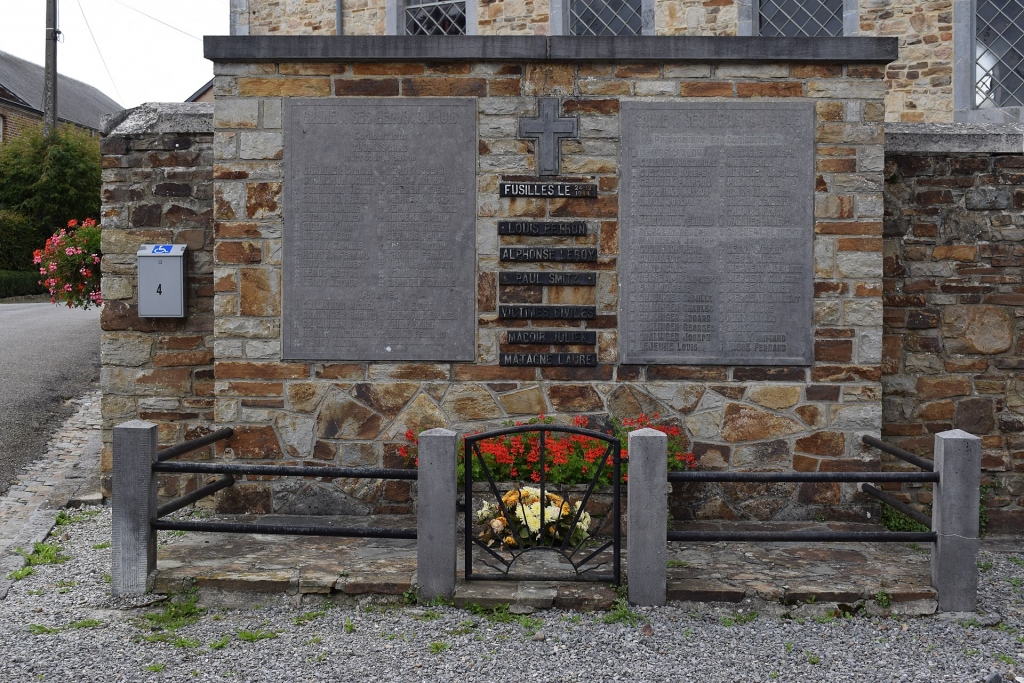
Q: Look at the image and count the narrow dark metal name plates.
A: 7